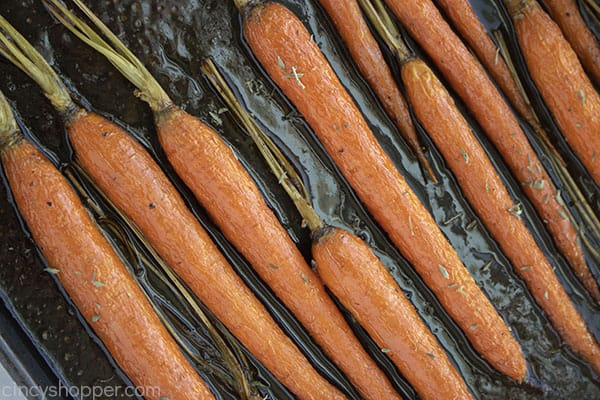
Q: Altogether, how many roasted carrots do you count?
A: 11